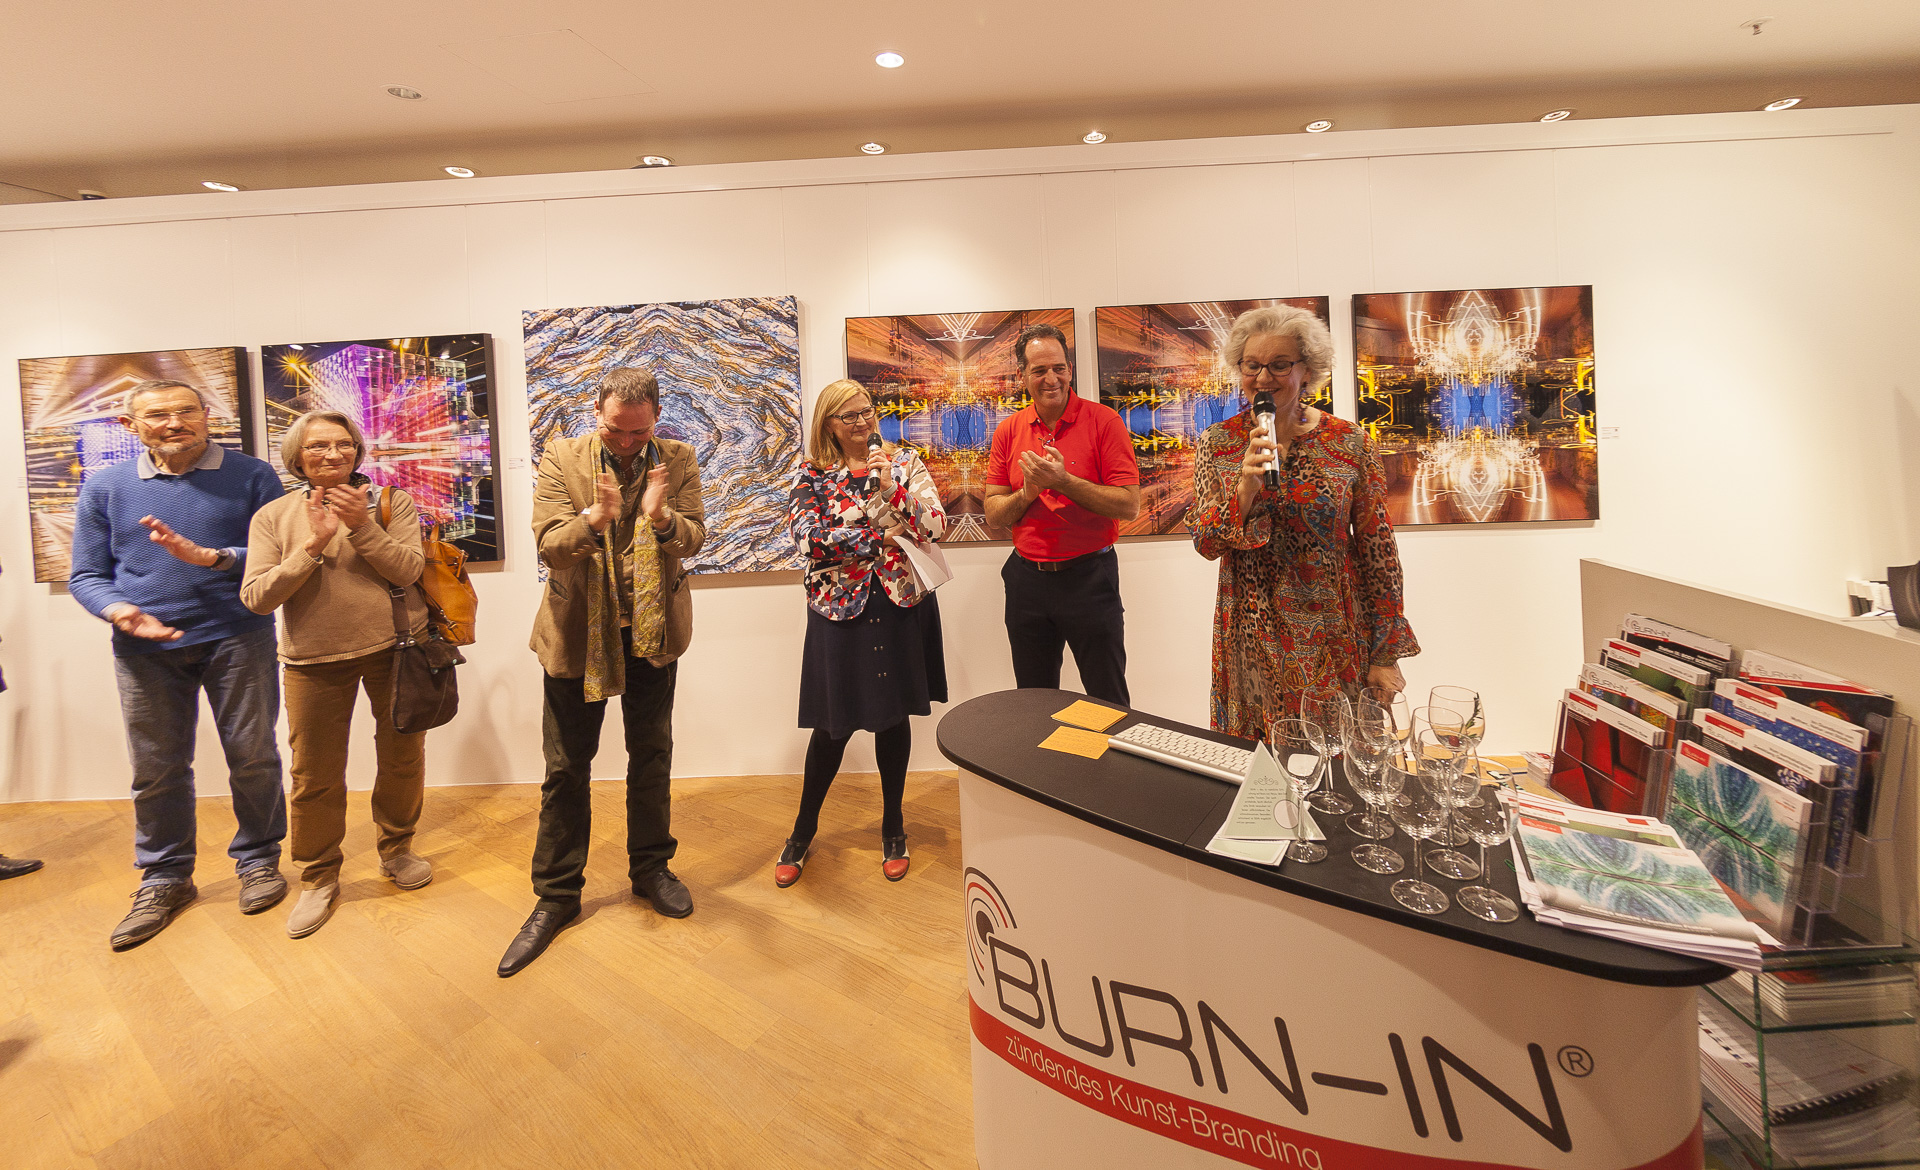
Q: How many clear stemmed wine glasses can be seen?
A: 10